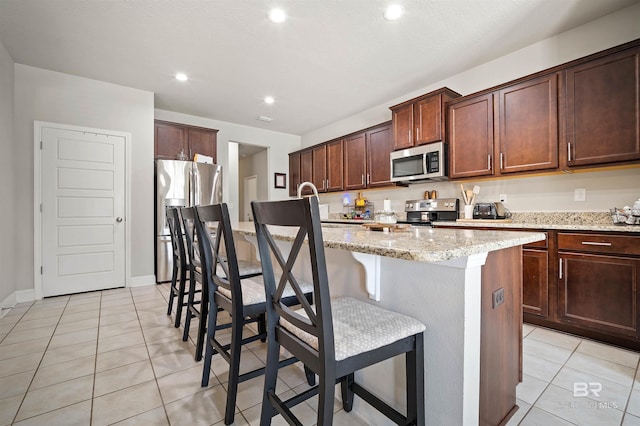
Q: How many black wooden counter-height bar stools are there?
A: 4